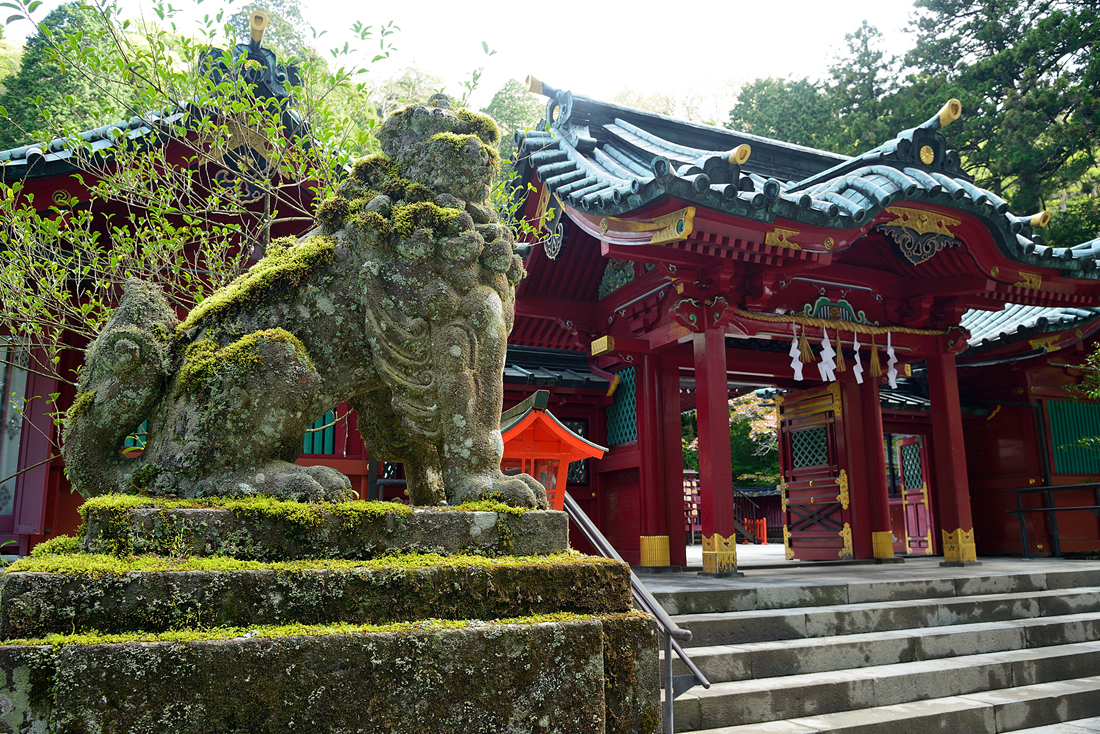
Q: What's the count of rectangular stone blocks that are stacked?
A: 3